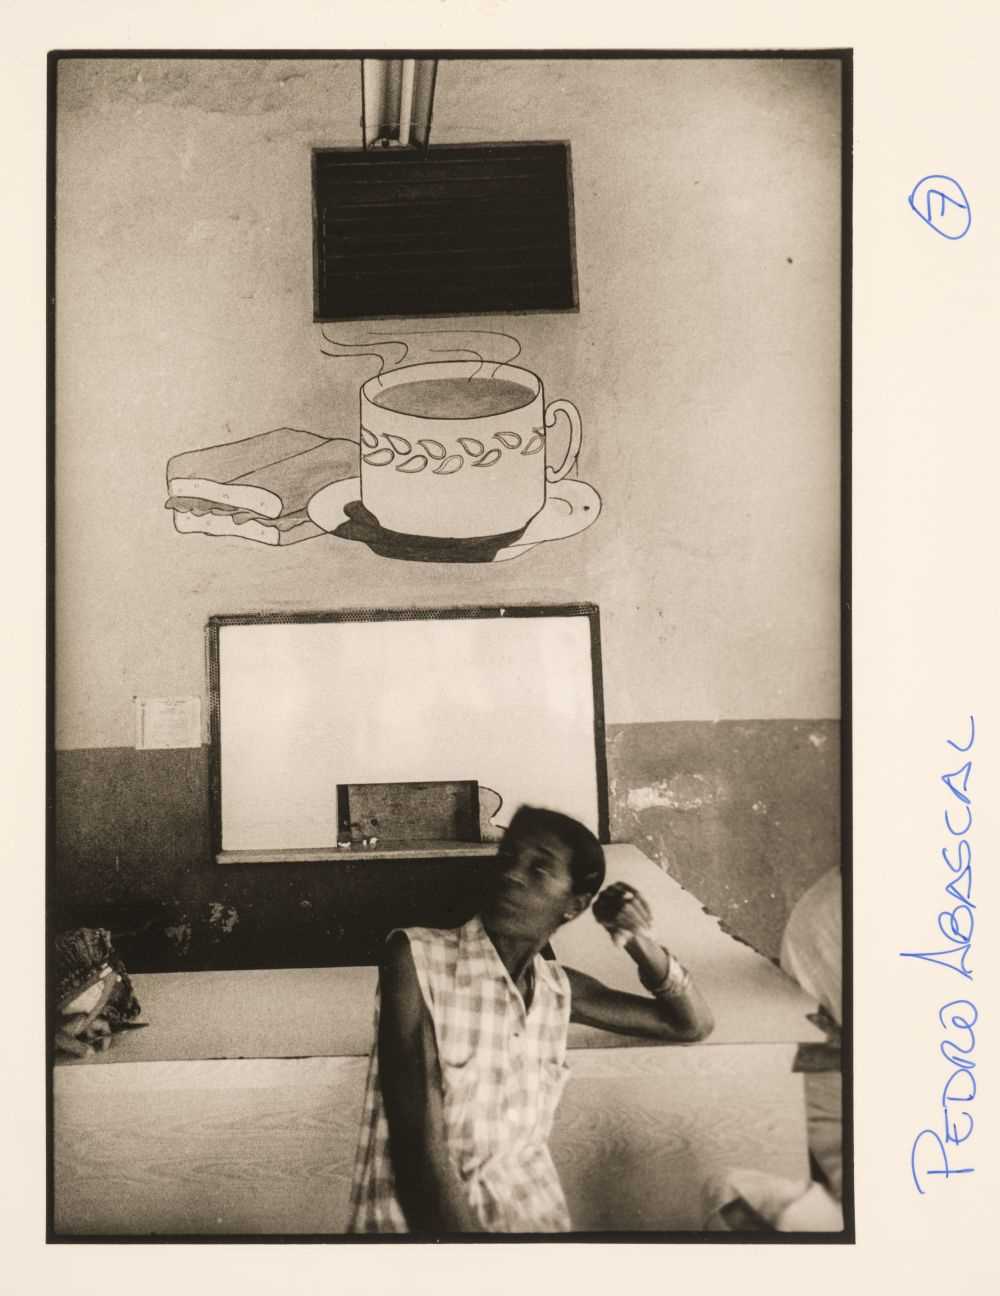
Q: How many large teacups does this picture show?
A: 1